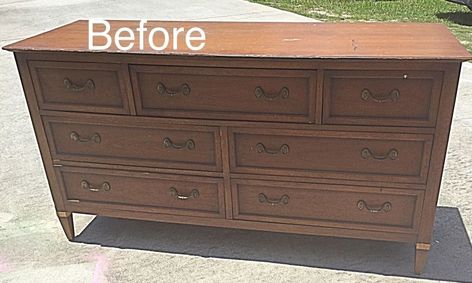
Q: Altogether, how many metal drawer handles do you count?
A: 12